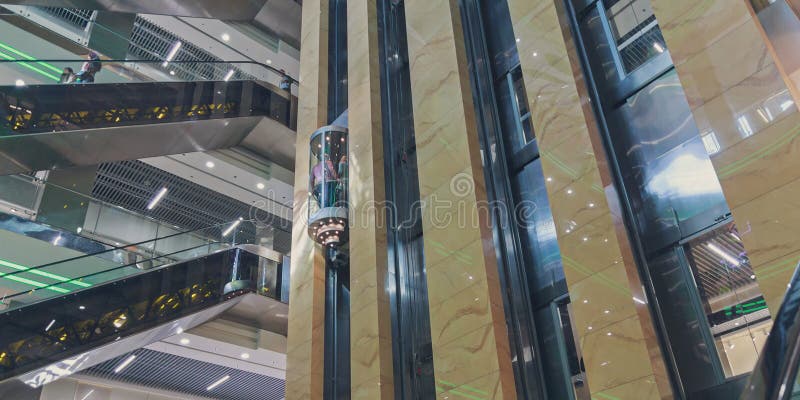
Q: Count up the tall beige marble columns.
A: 5